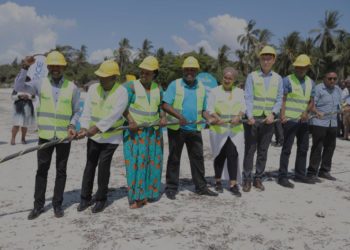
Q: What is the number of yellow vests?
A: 7